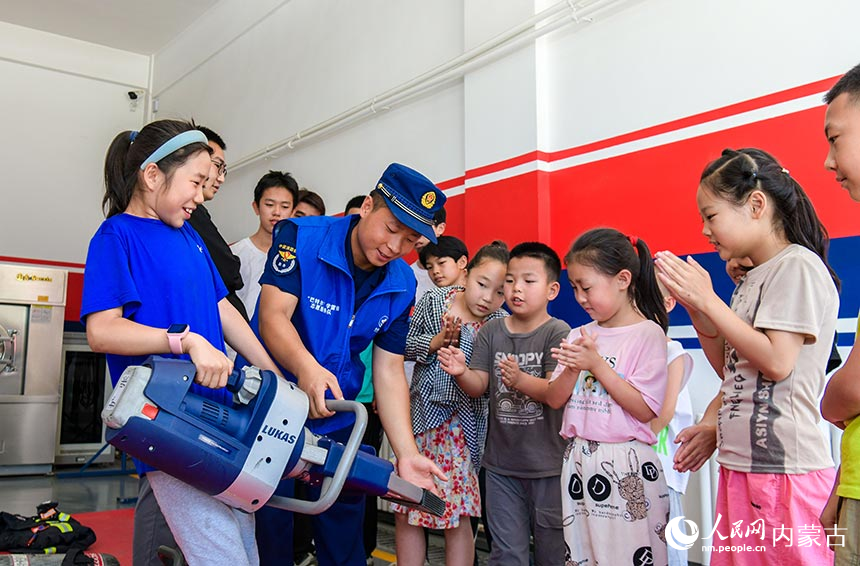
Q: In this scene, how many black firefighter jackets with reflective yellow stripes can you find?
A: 1